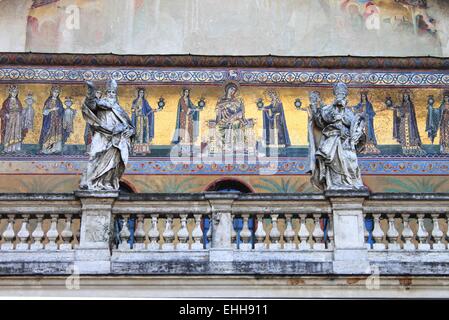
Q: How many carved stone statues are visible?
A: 2